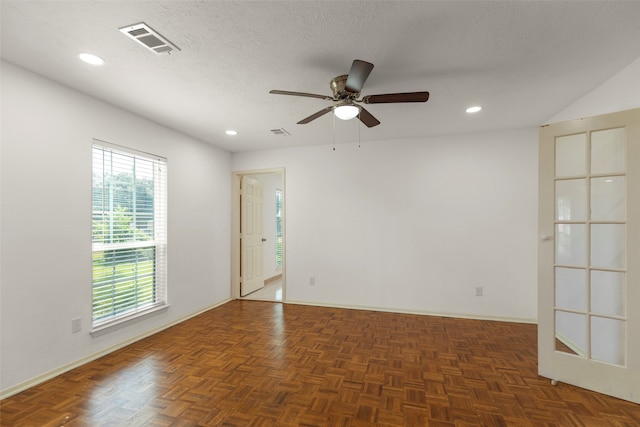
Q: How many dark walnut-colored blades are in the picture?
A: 5